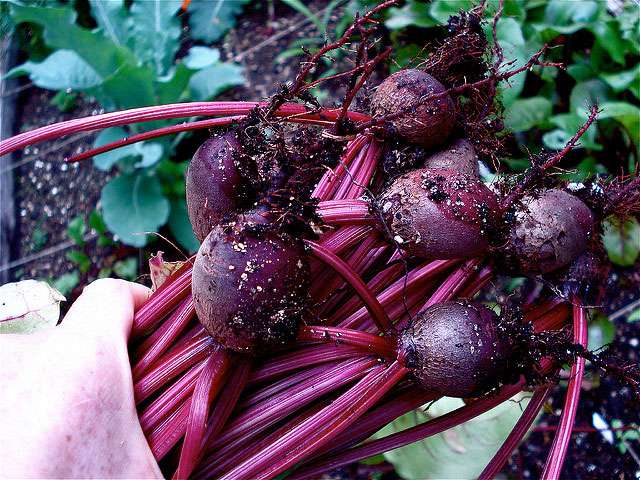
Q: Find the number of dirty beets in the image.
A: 7